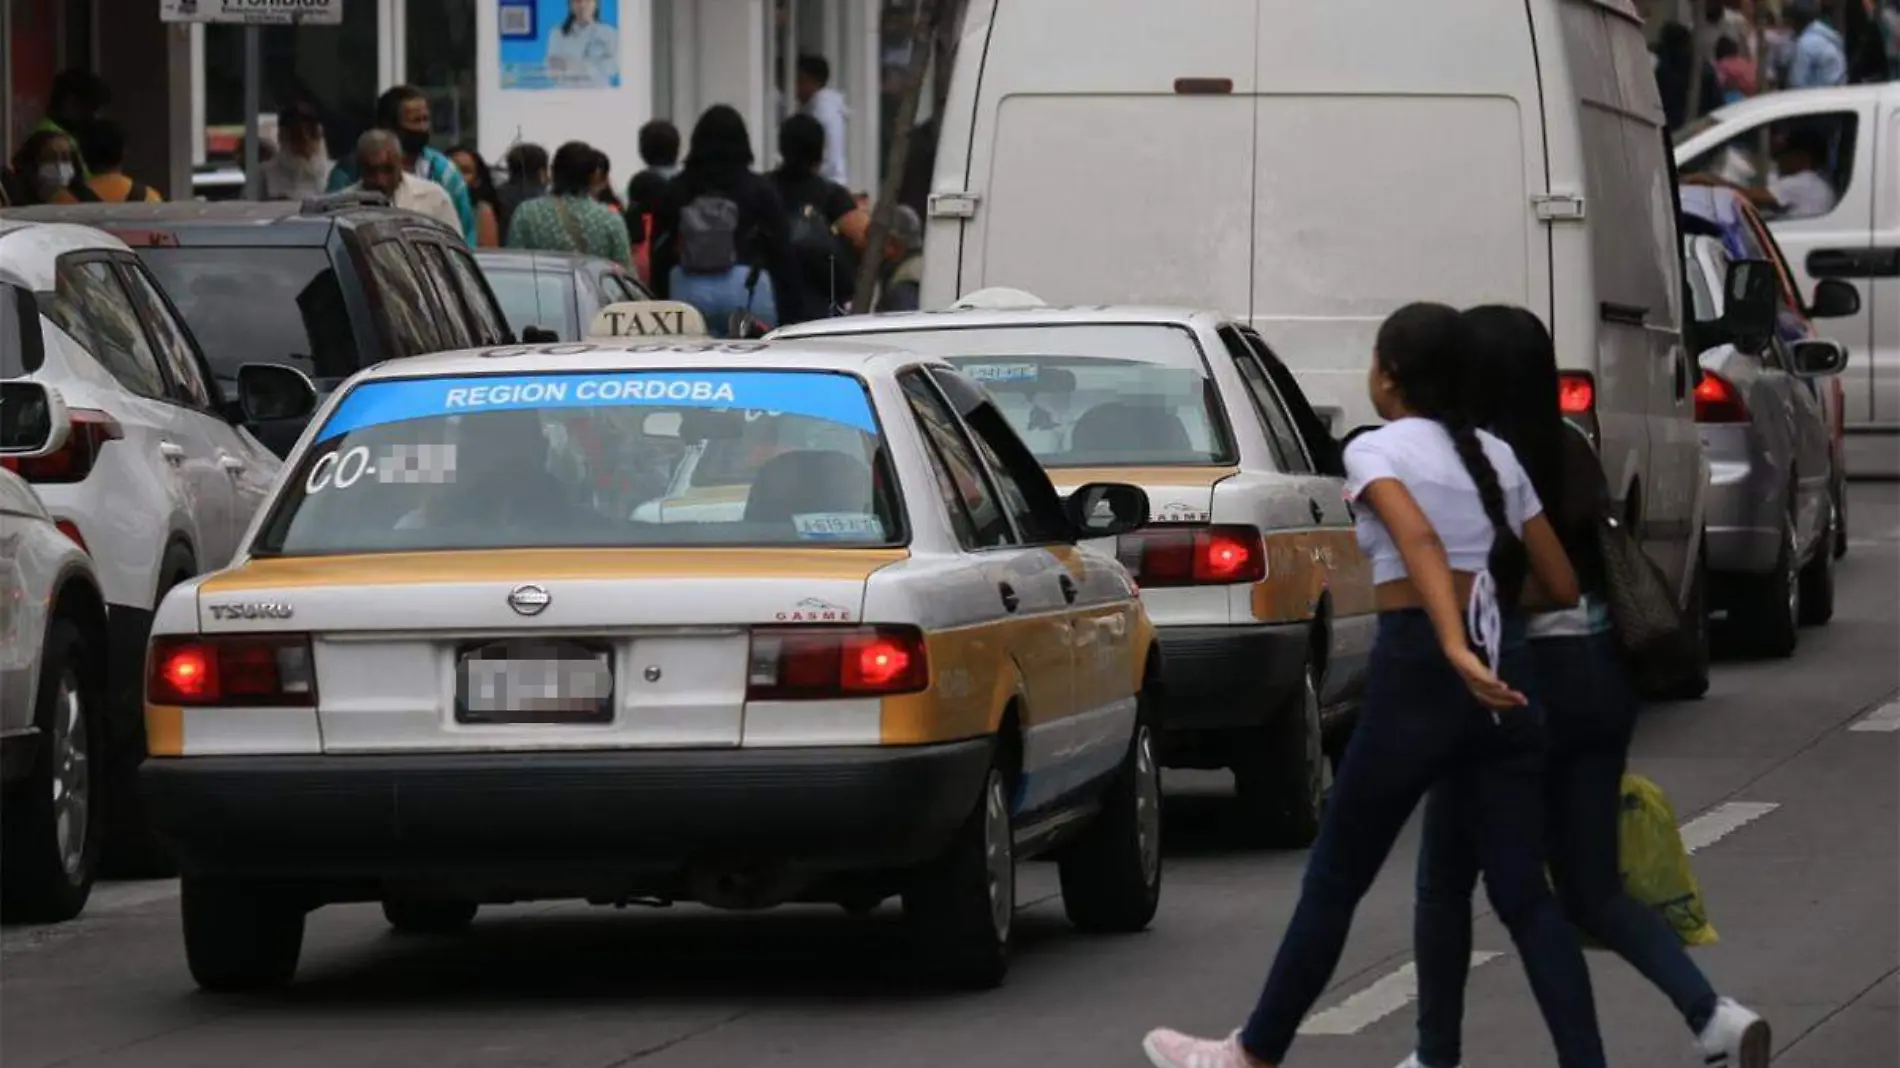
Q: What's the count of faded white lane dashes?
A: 3